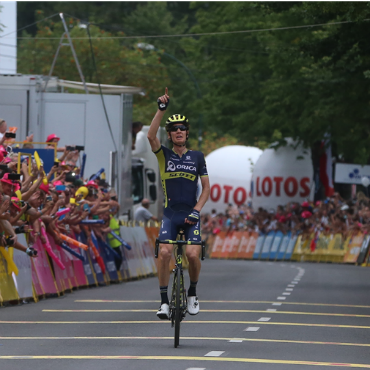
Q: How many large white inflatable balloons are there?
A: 2